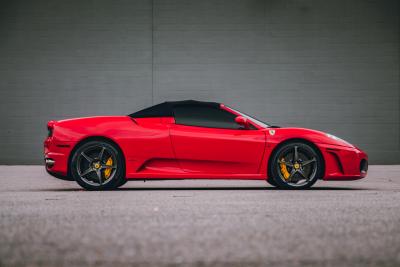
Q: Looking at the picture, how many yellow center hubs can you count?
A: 2